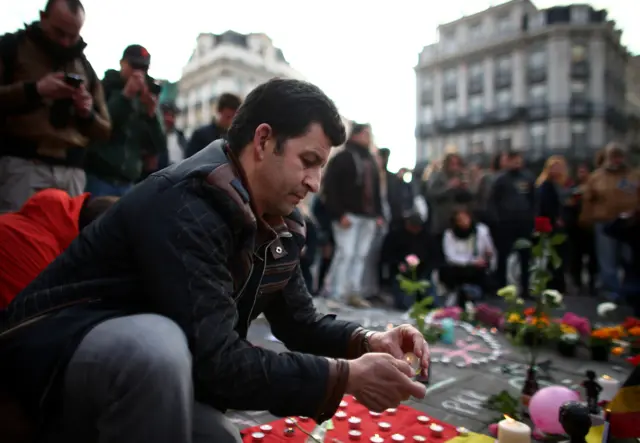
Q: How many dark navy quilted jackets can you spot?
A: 1